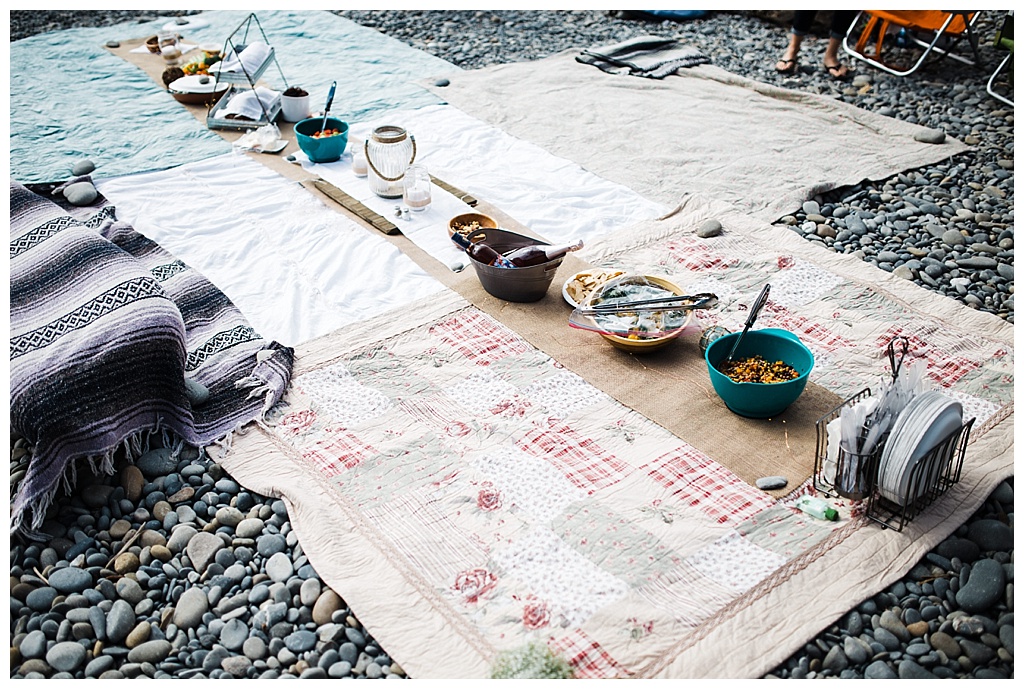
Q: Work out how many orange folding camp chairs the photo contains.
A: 1